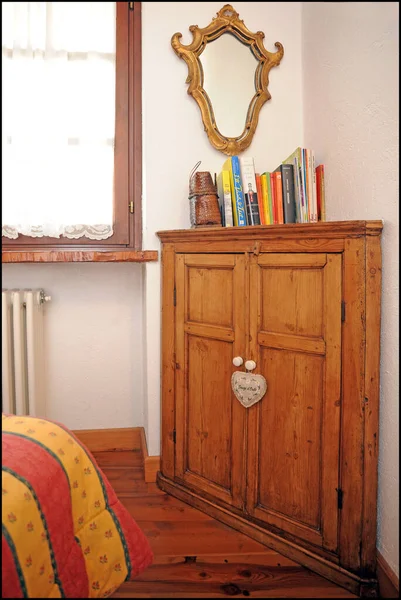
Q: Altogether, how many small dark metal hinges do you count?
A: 4